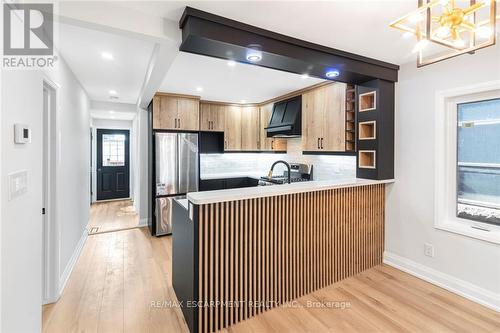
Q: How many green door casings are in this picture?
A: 0